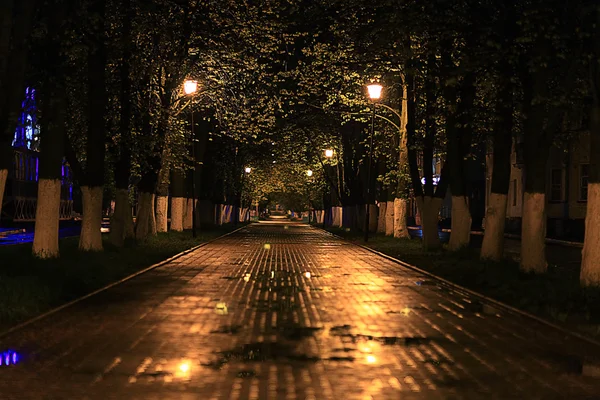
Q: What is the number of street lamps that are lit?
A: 5